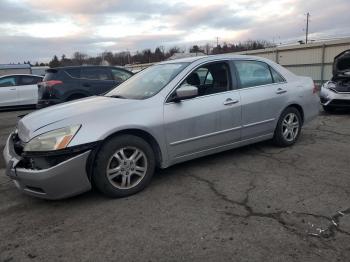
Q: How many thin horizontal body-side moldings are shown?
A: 2